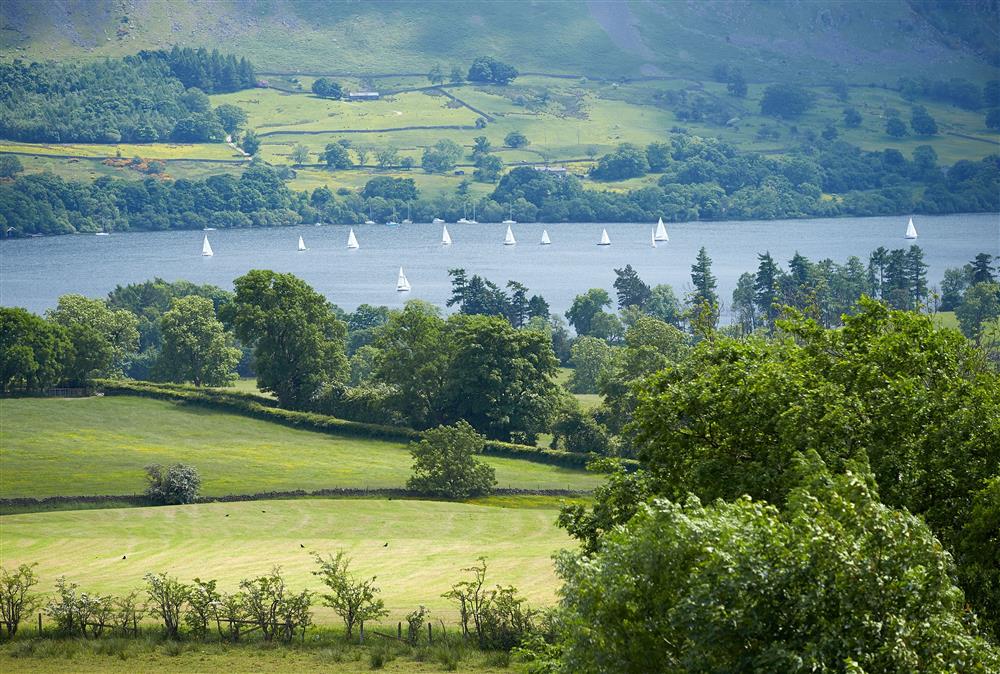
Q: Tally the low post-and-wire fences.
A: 1